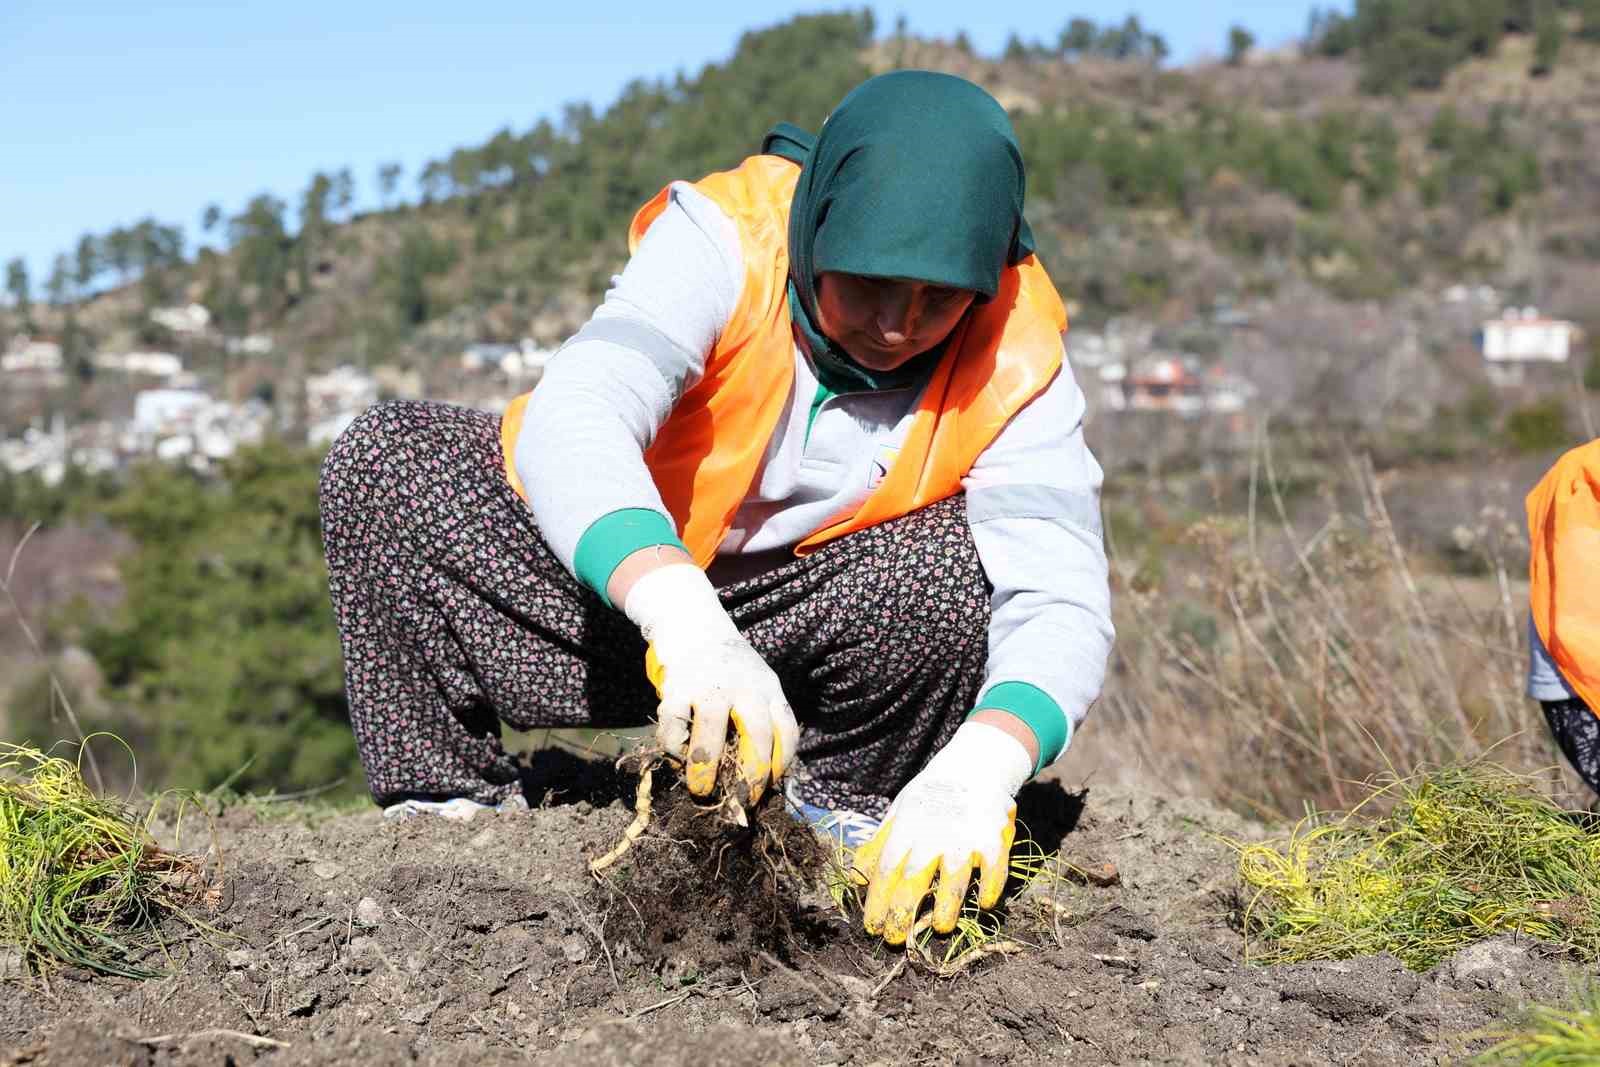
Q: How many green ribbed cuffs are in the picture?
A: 2